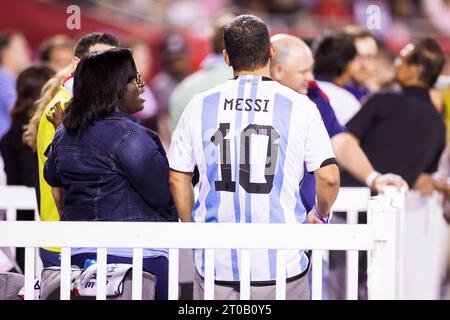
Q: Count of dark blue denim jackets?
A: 1